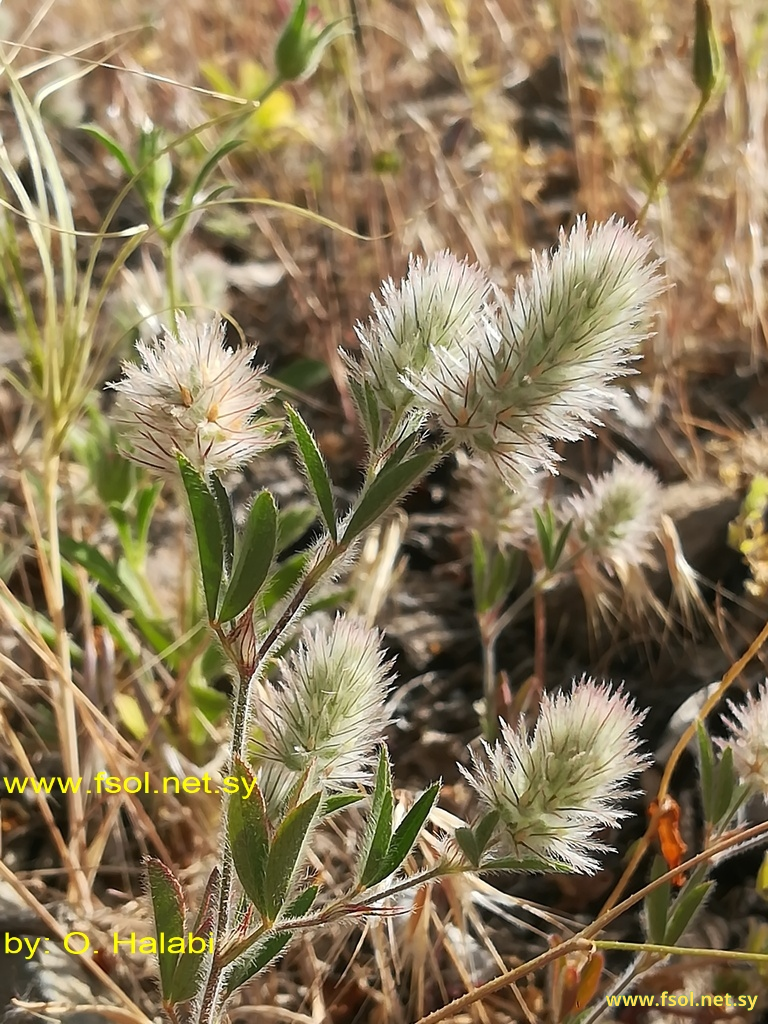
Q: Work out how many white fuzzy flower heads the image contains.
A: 8